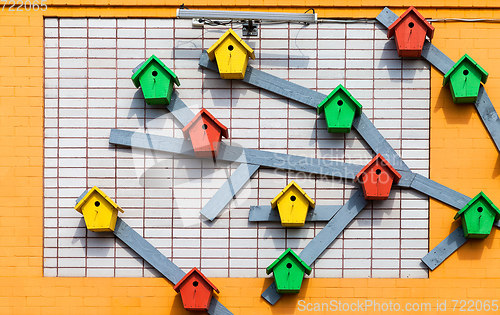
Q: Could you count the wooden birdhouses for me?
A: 12